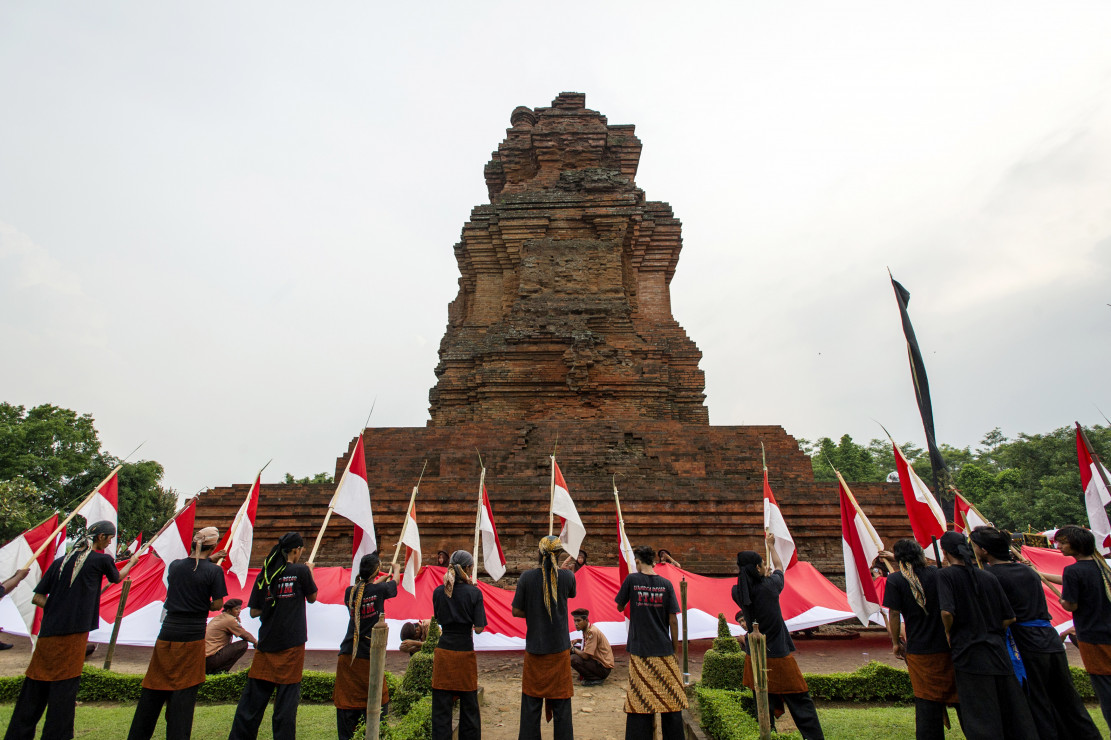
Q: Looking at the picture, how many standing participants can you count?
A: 12